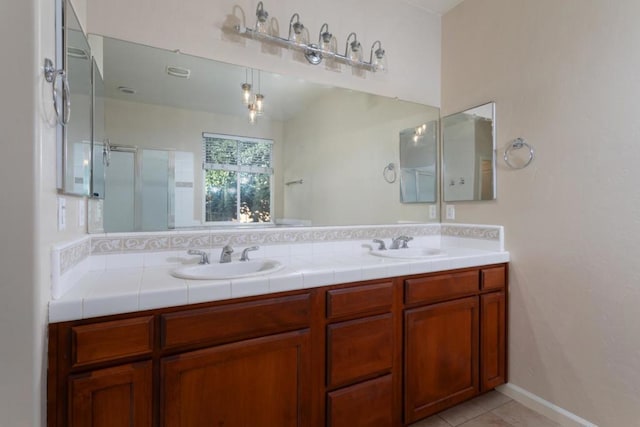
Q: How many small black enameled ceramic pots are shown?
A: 0